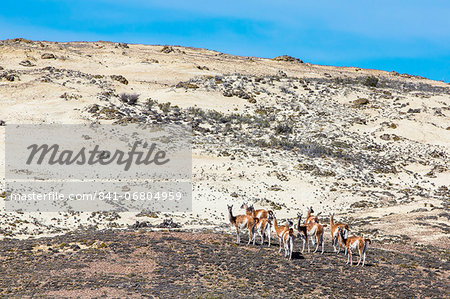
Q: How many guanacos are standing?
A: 9